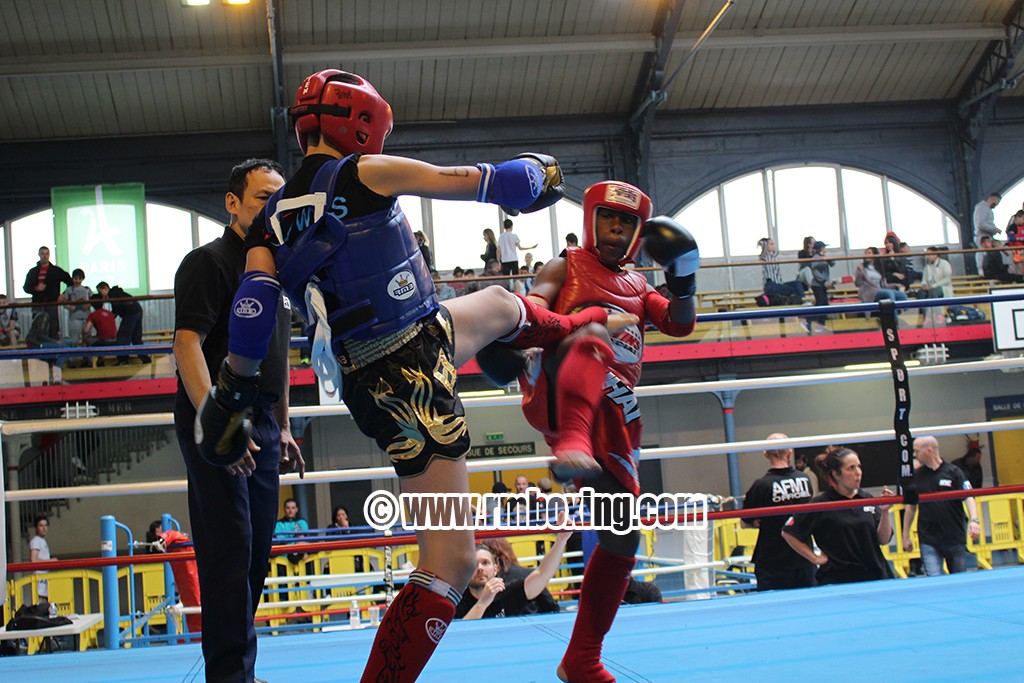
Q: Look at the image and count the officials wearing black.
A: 4